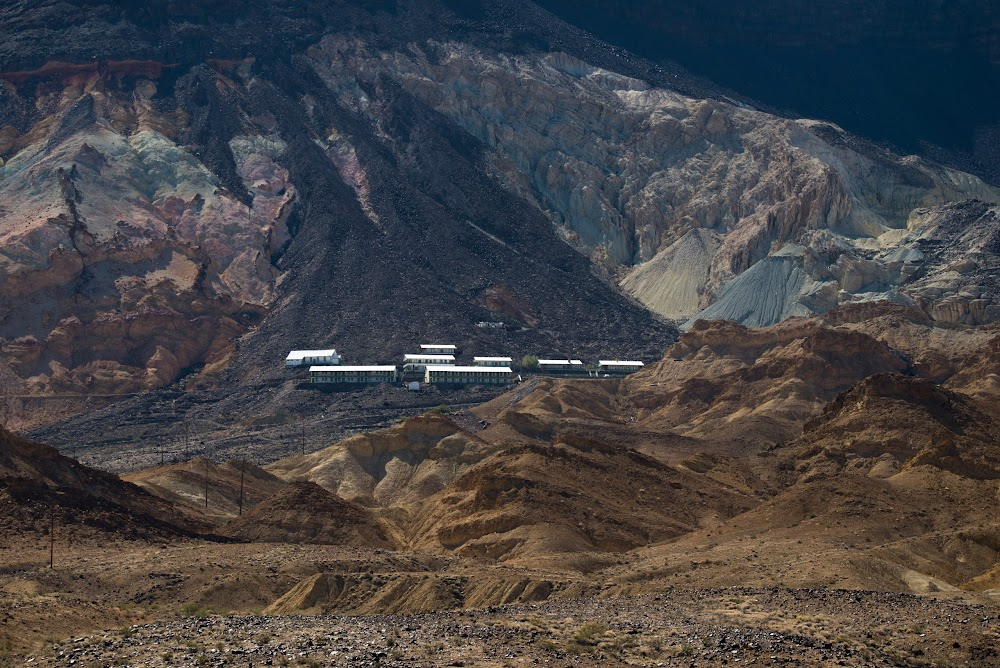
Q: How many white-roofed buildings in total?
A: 8